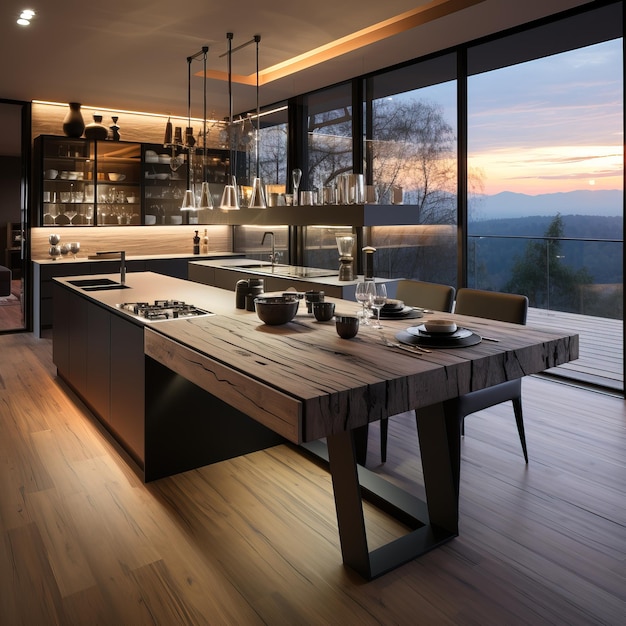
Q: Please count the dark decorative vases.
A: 3